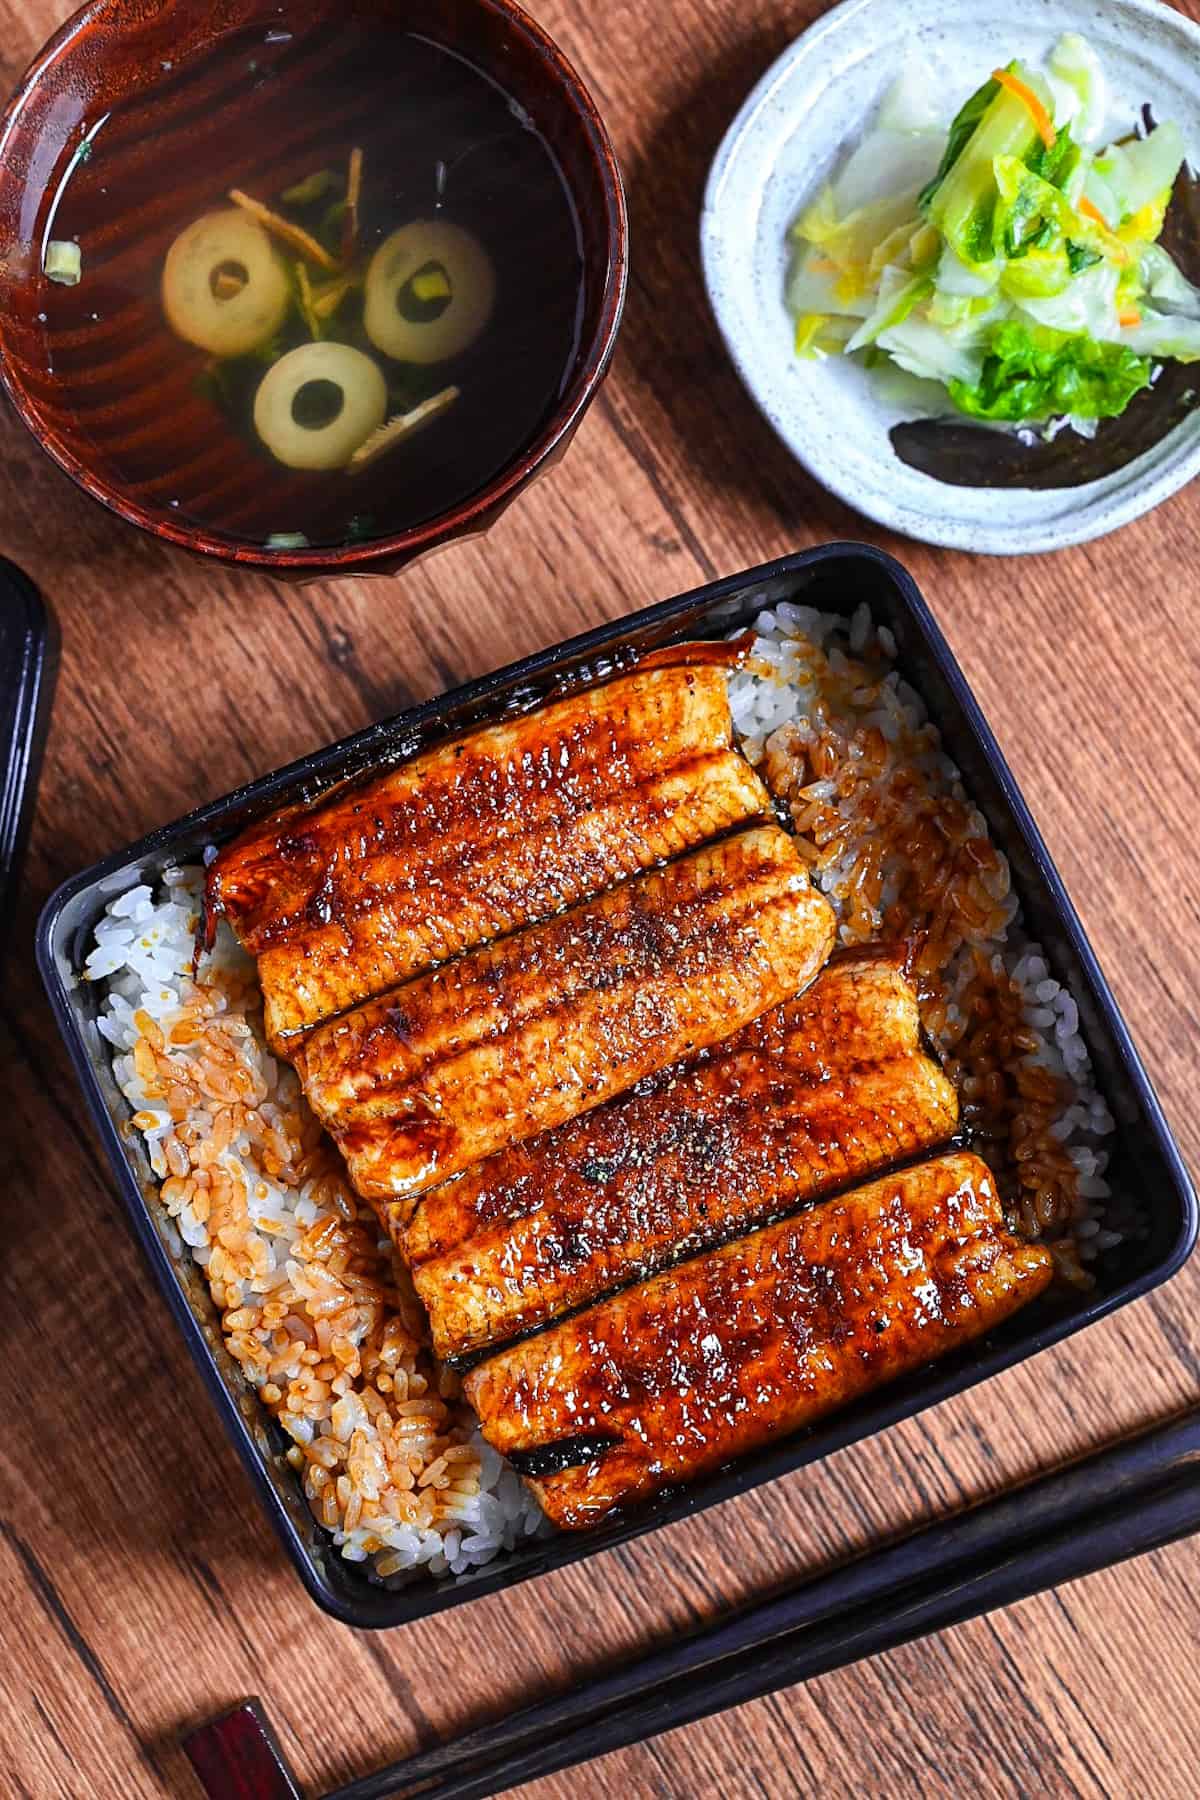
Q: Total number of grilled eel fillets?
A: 4